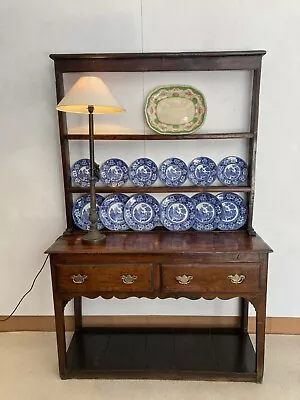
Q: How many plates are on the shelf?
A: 13